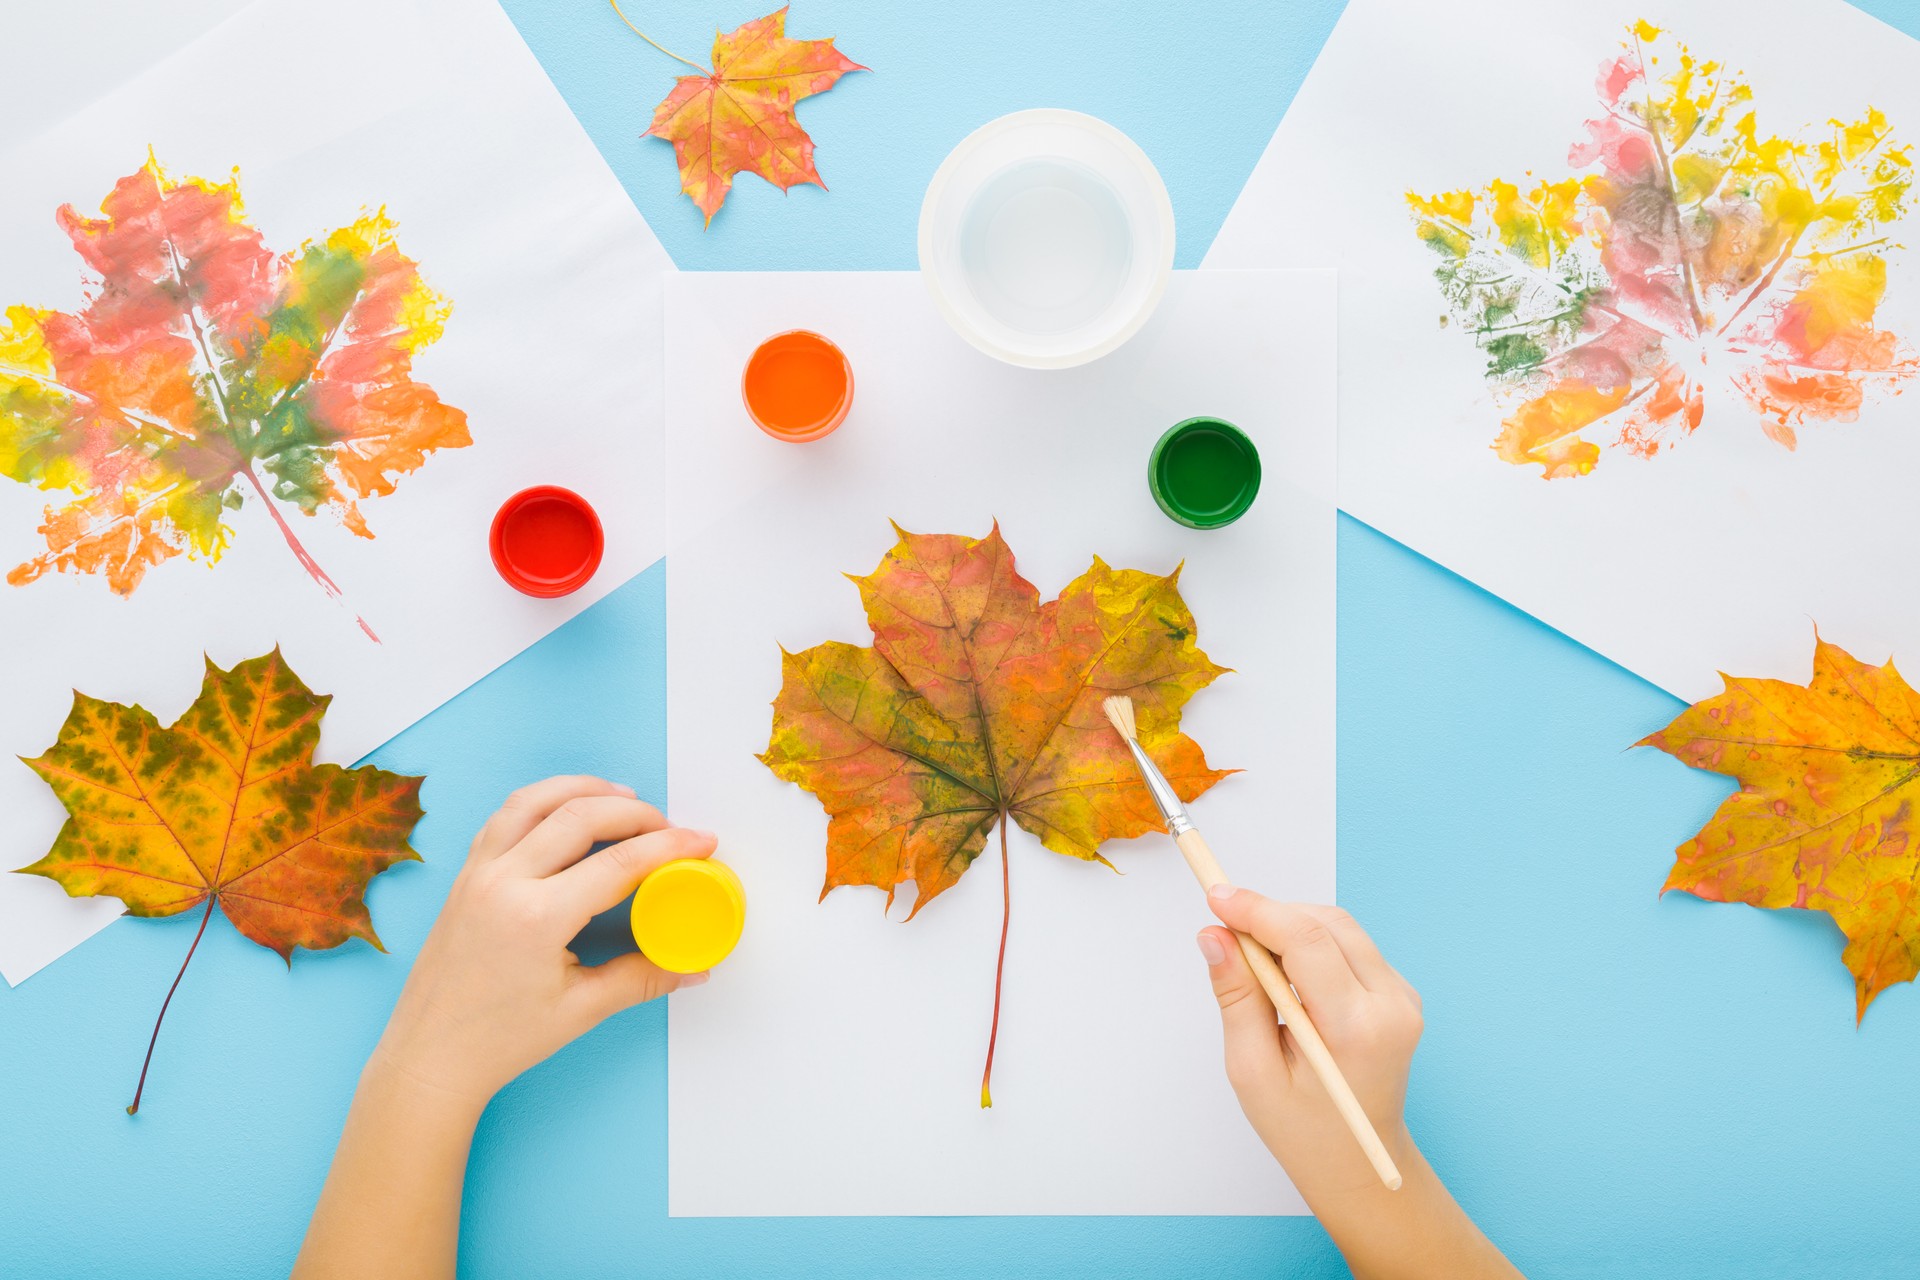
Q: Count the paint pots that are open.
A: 3